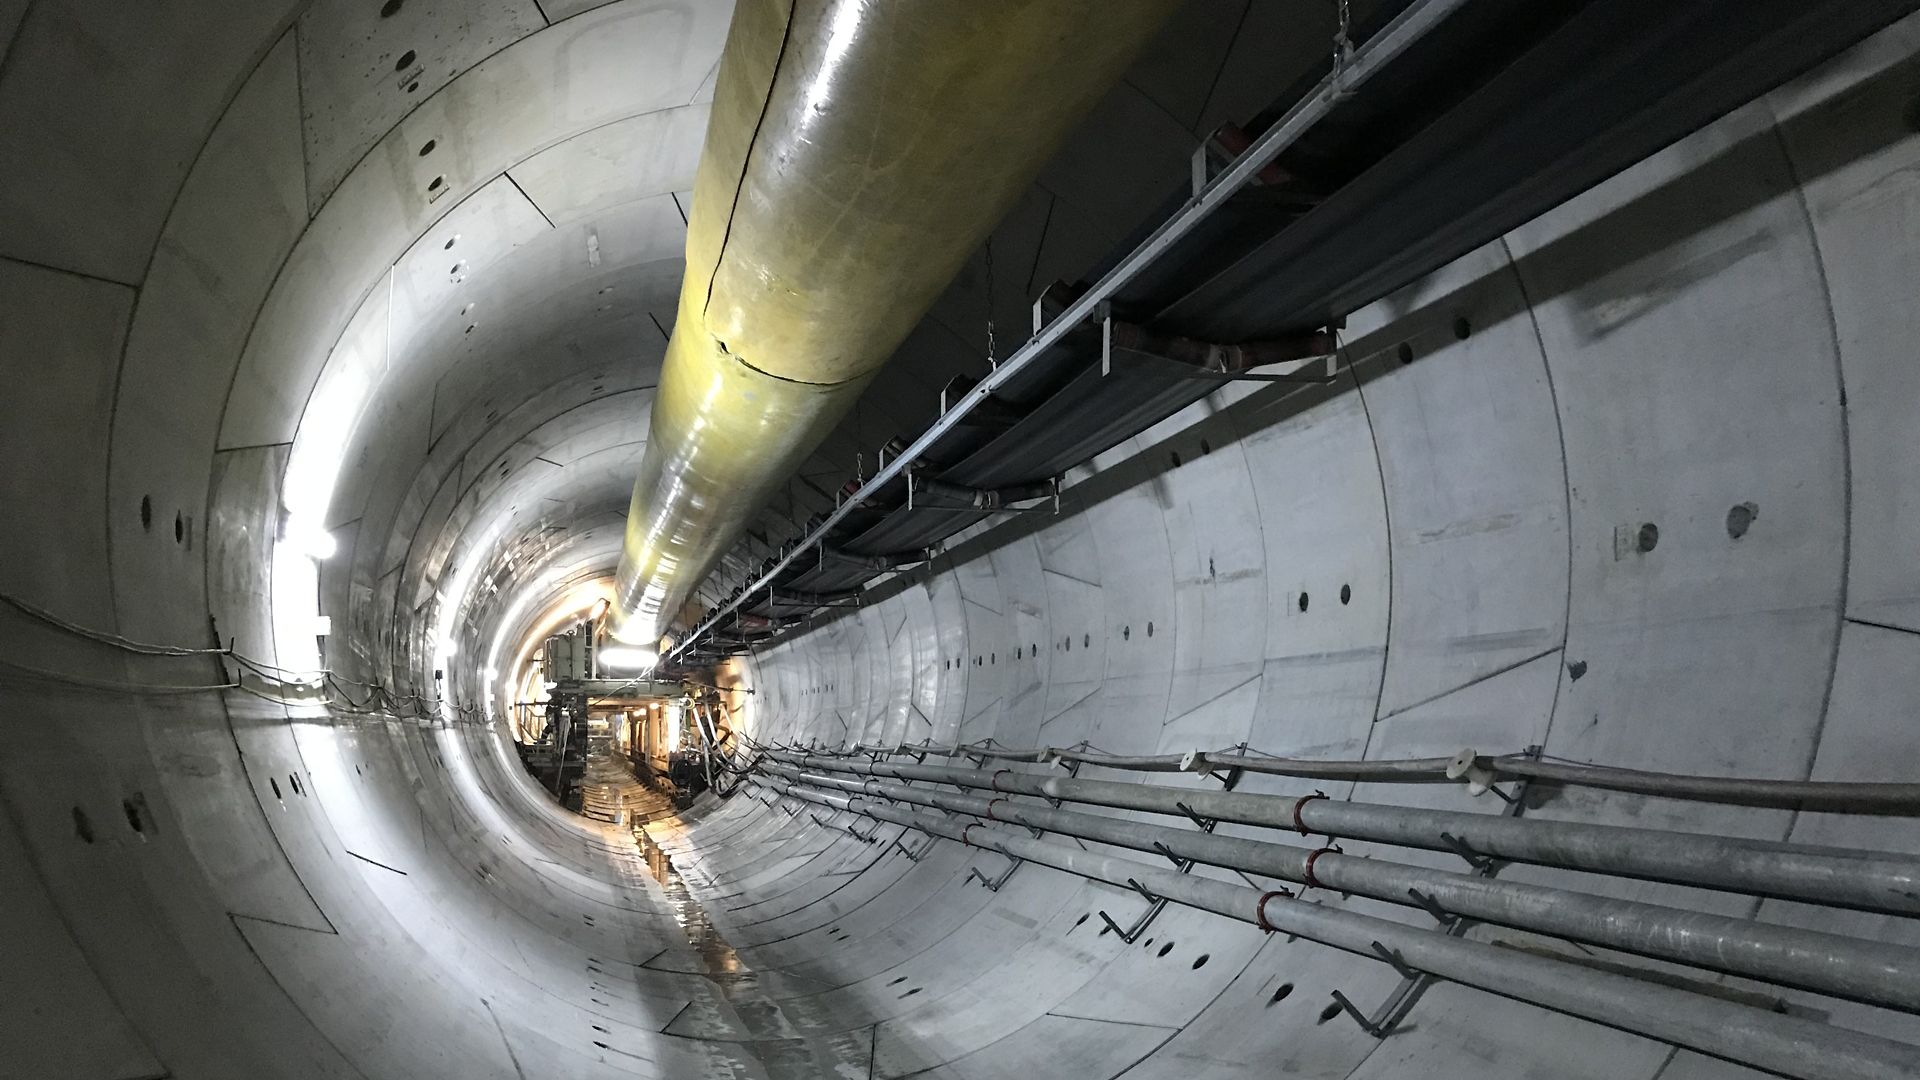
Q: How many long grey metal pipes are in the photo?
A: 3